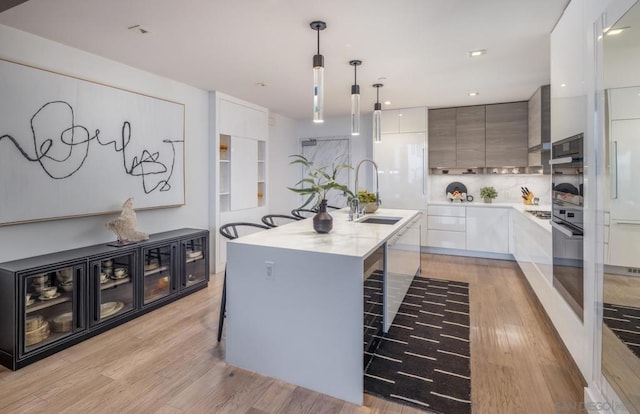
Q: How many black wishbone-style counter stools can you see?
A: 4